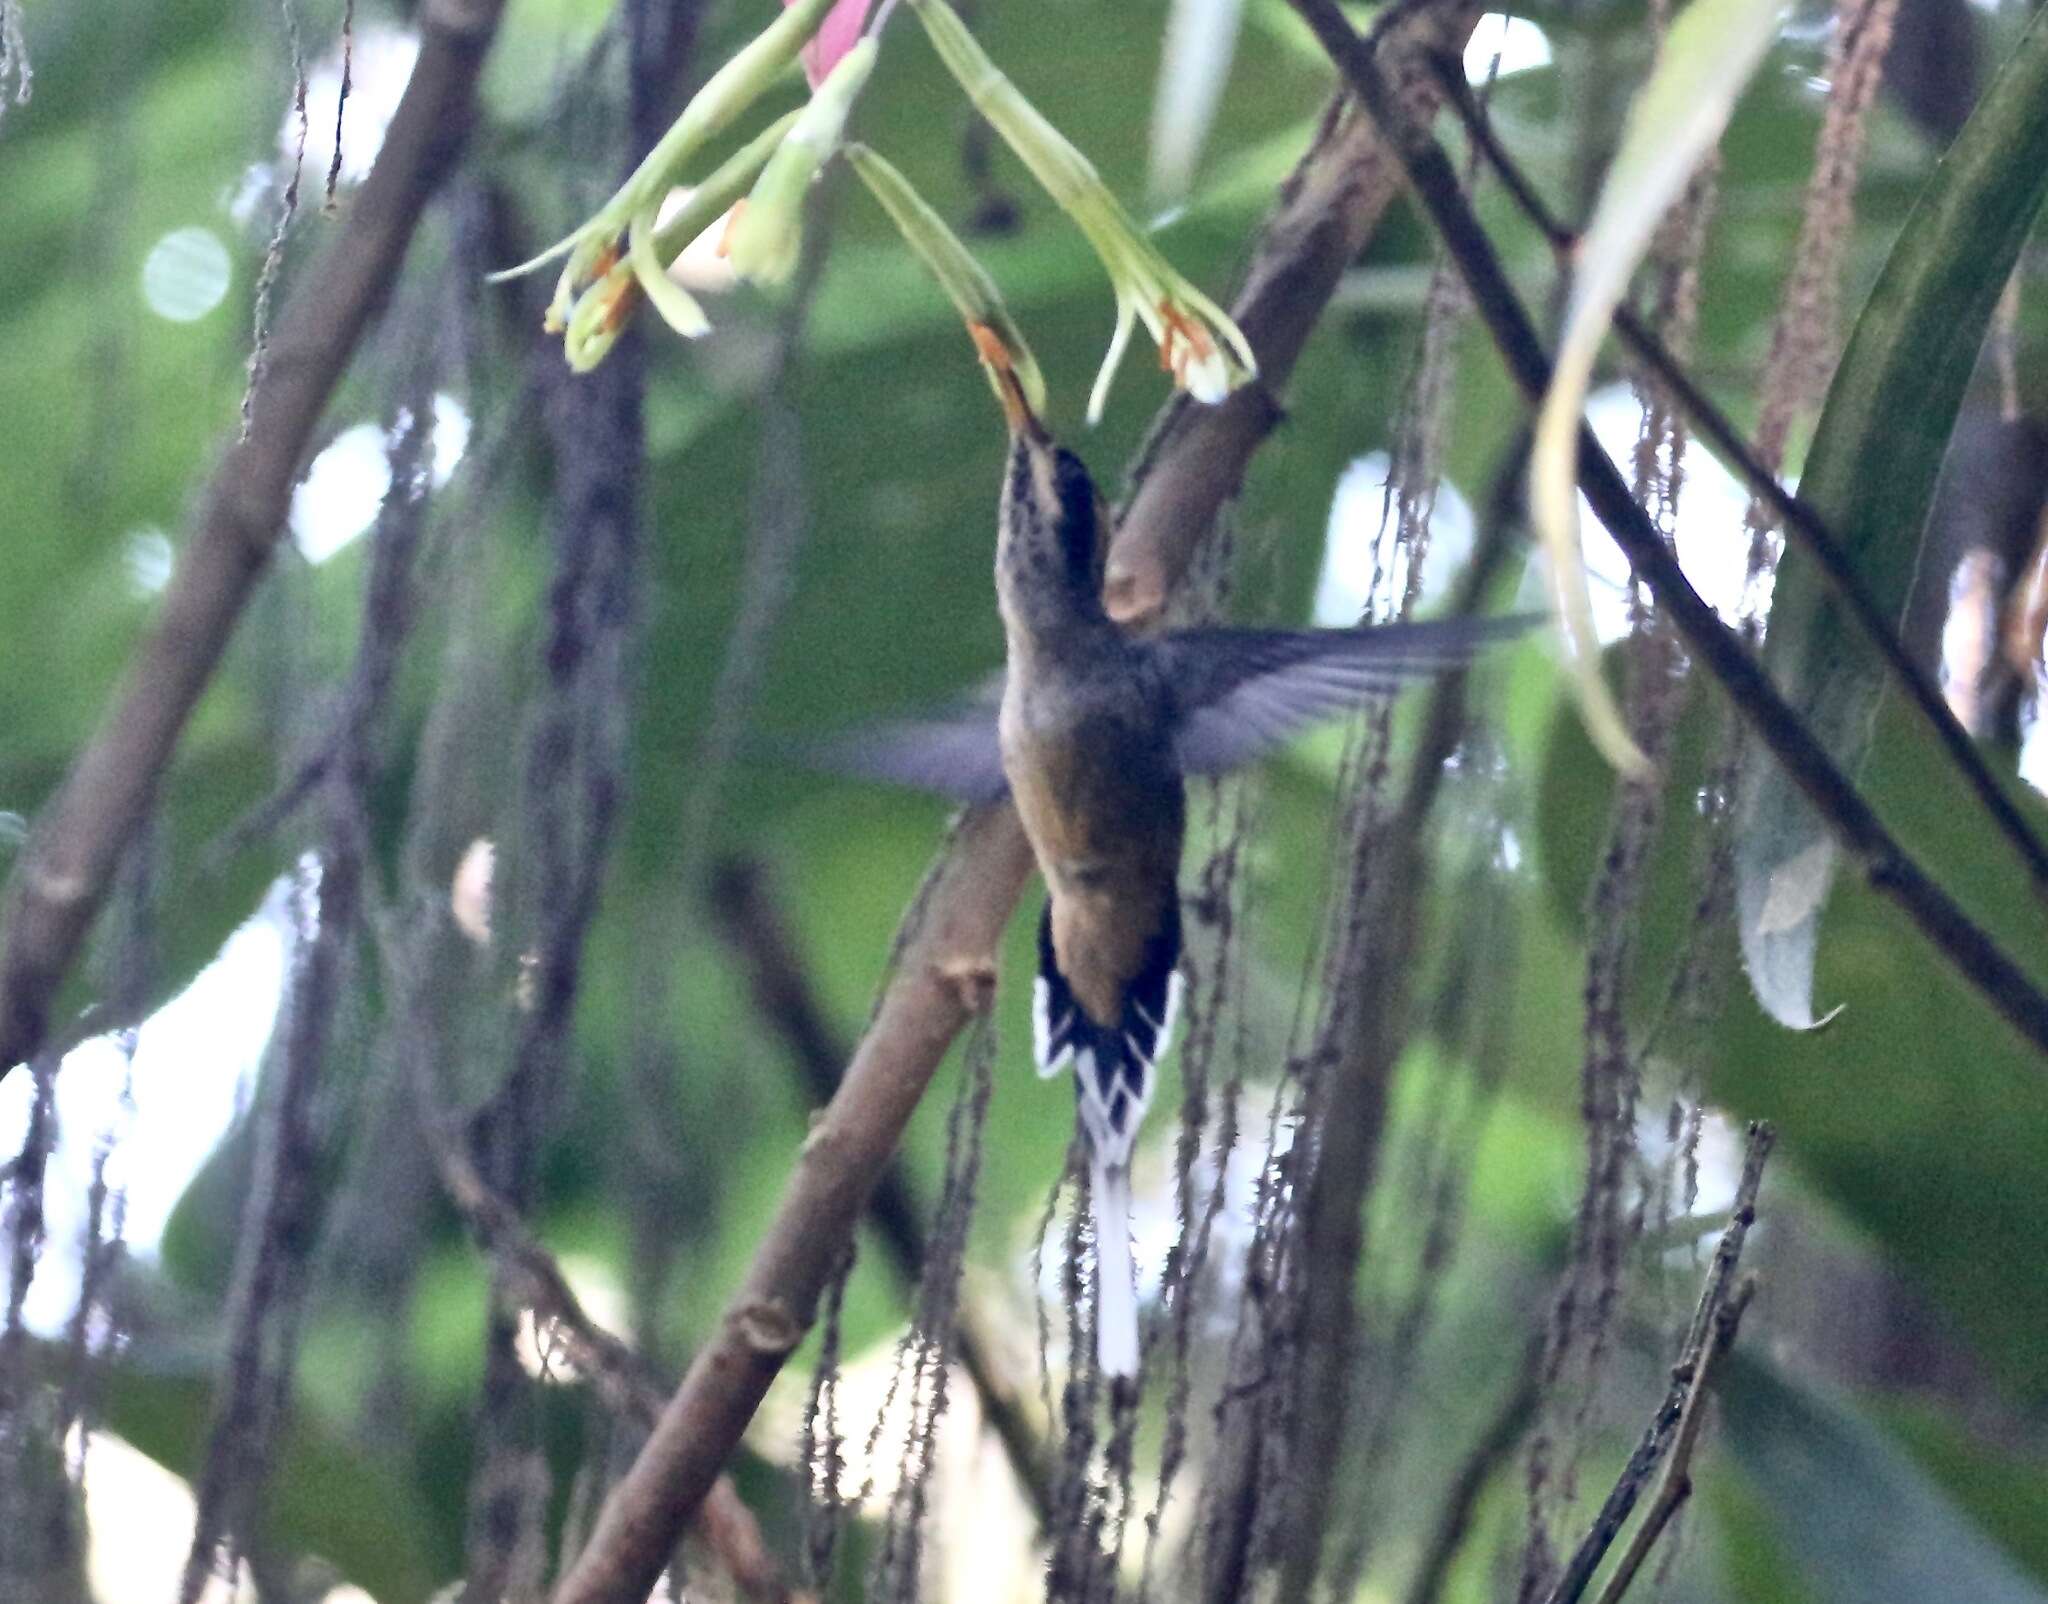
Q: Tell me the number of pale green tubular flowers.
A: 5